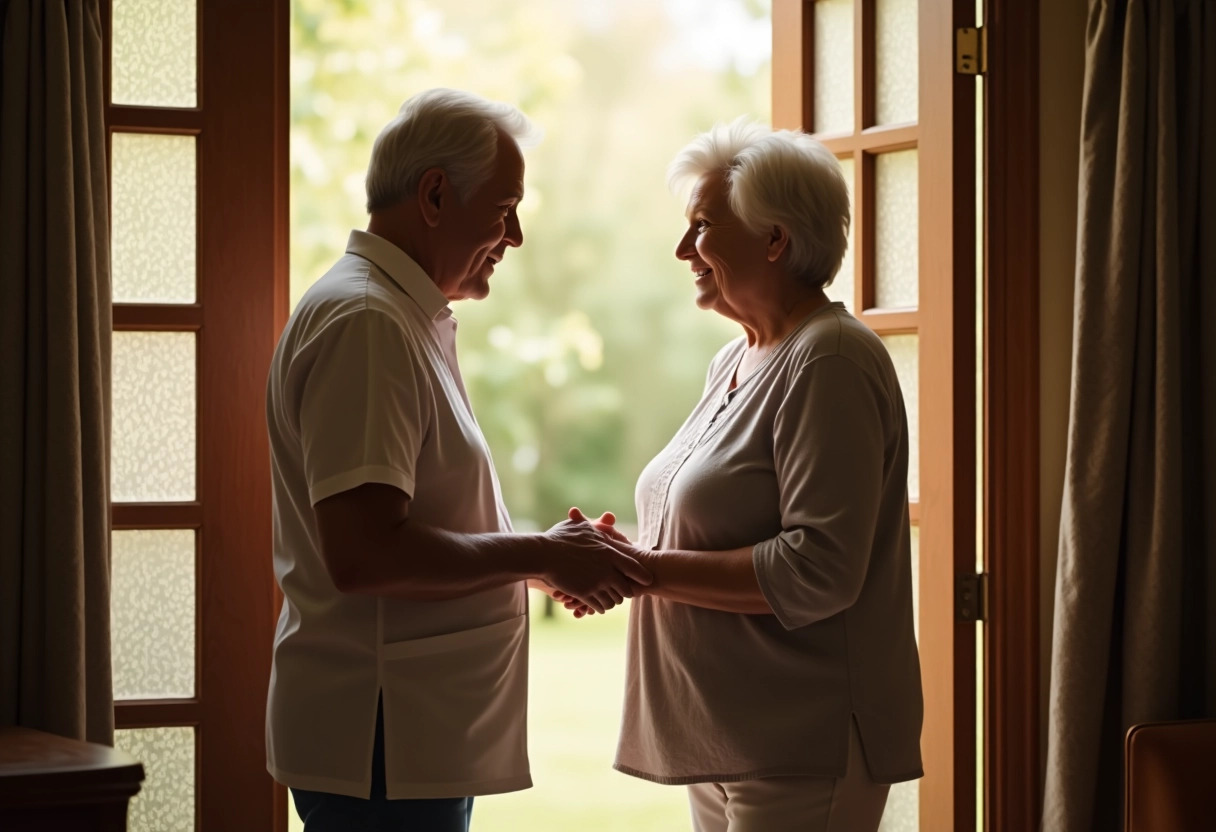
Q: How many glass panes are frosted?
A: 12